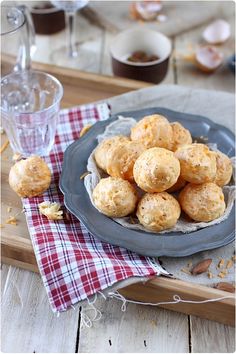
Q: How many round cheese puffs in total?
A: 11